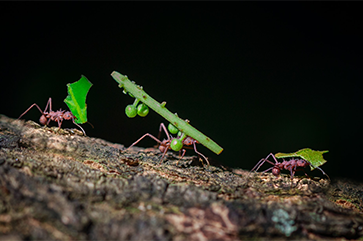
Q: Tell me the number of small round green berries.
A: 4